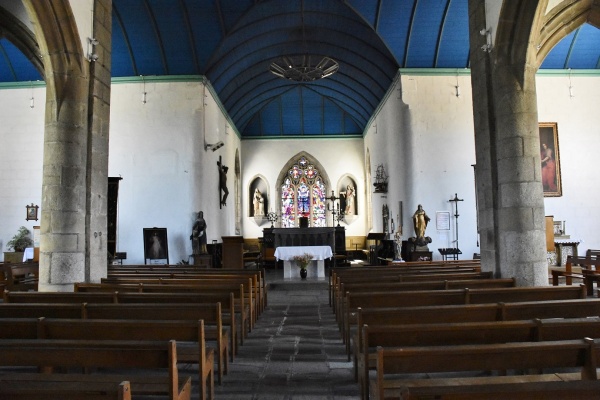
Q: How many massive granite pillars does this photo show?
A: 2